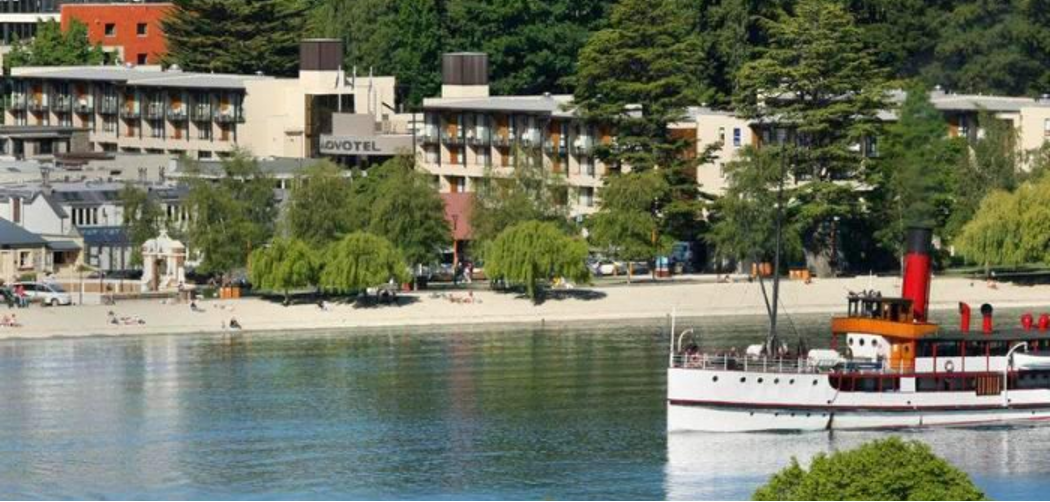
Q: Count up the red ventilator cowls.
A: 4